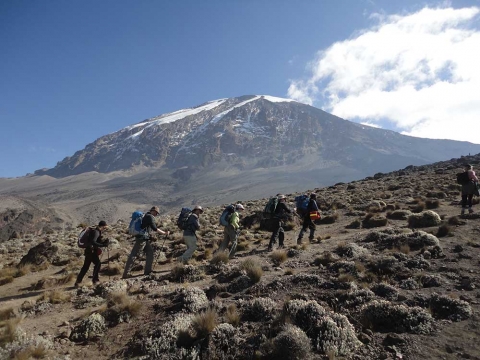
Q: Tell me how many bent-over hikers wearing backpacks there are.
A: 6